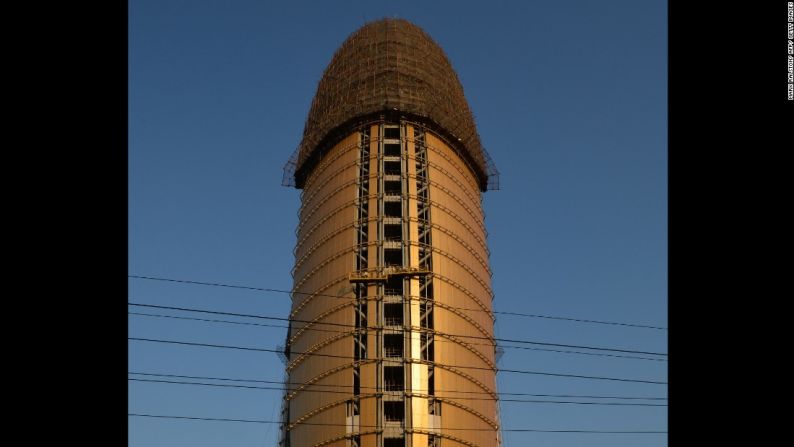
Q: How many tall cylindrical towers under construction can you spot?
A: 1